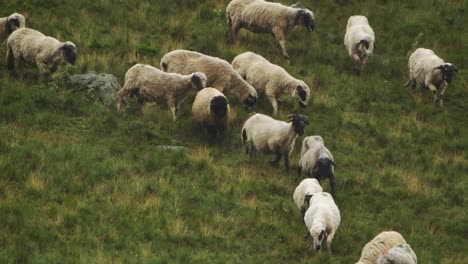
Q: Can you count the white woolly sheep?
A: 15